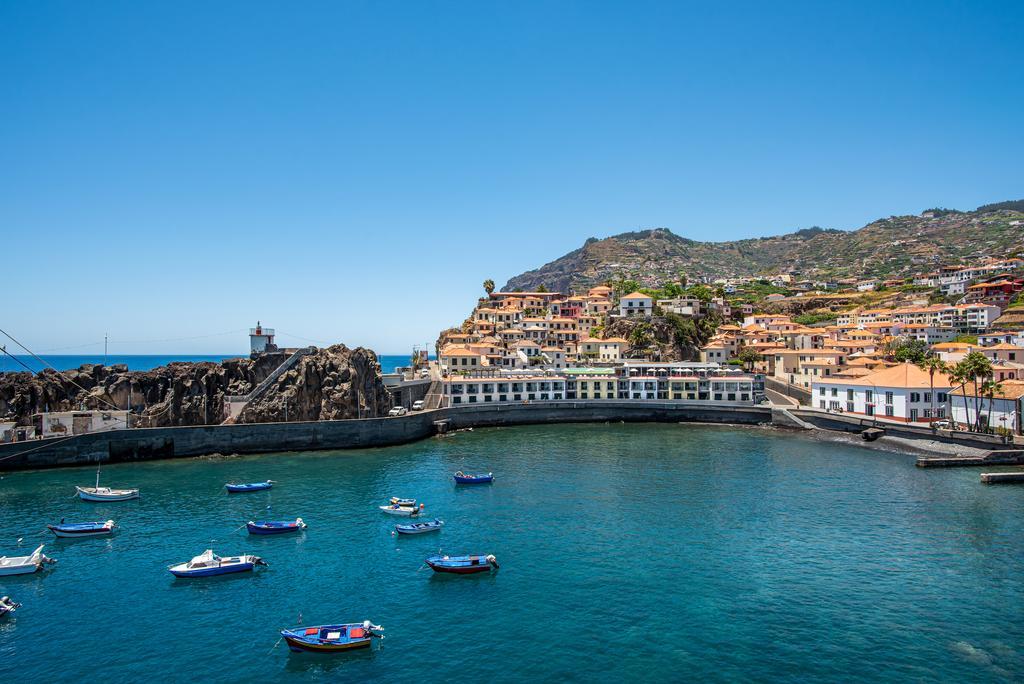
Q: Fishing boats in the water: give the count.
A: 13